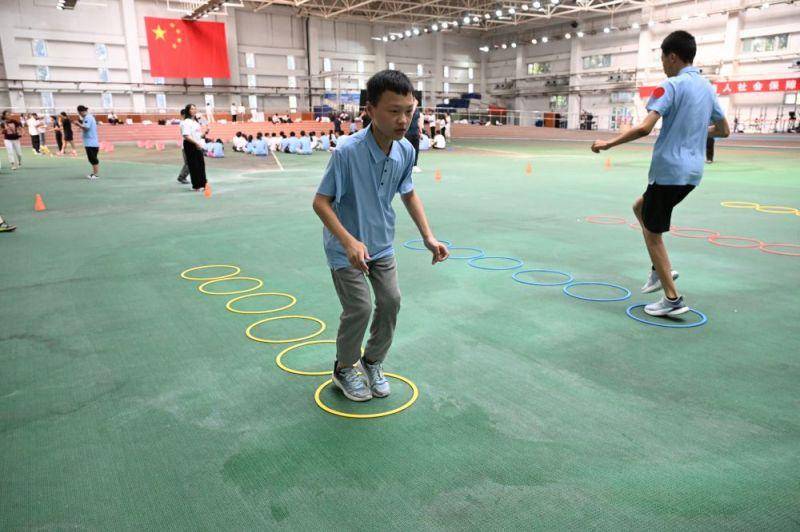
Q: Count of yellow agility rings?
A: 8